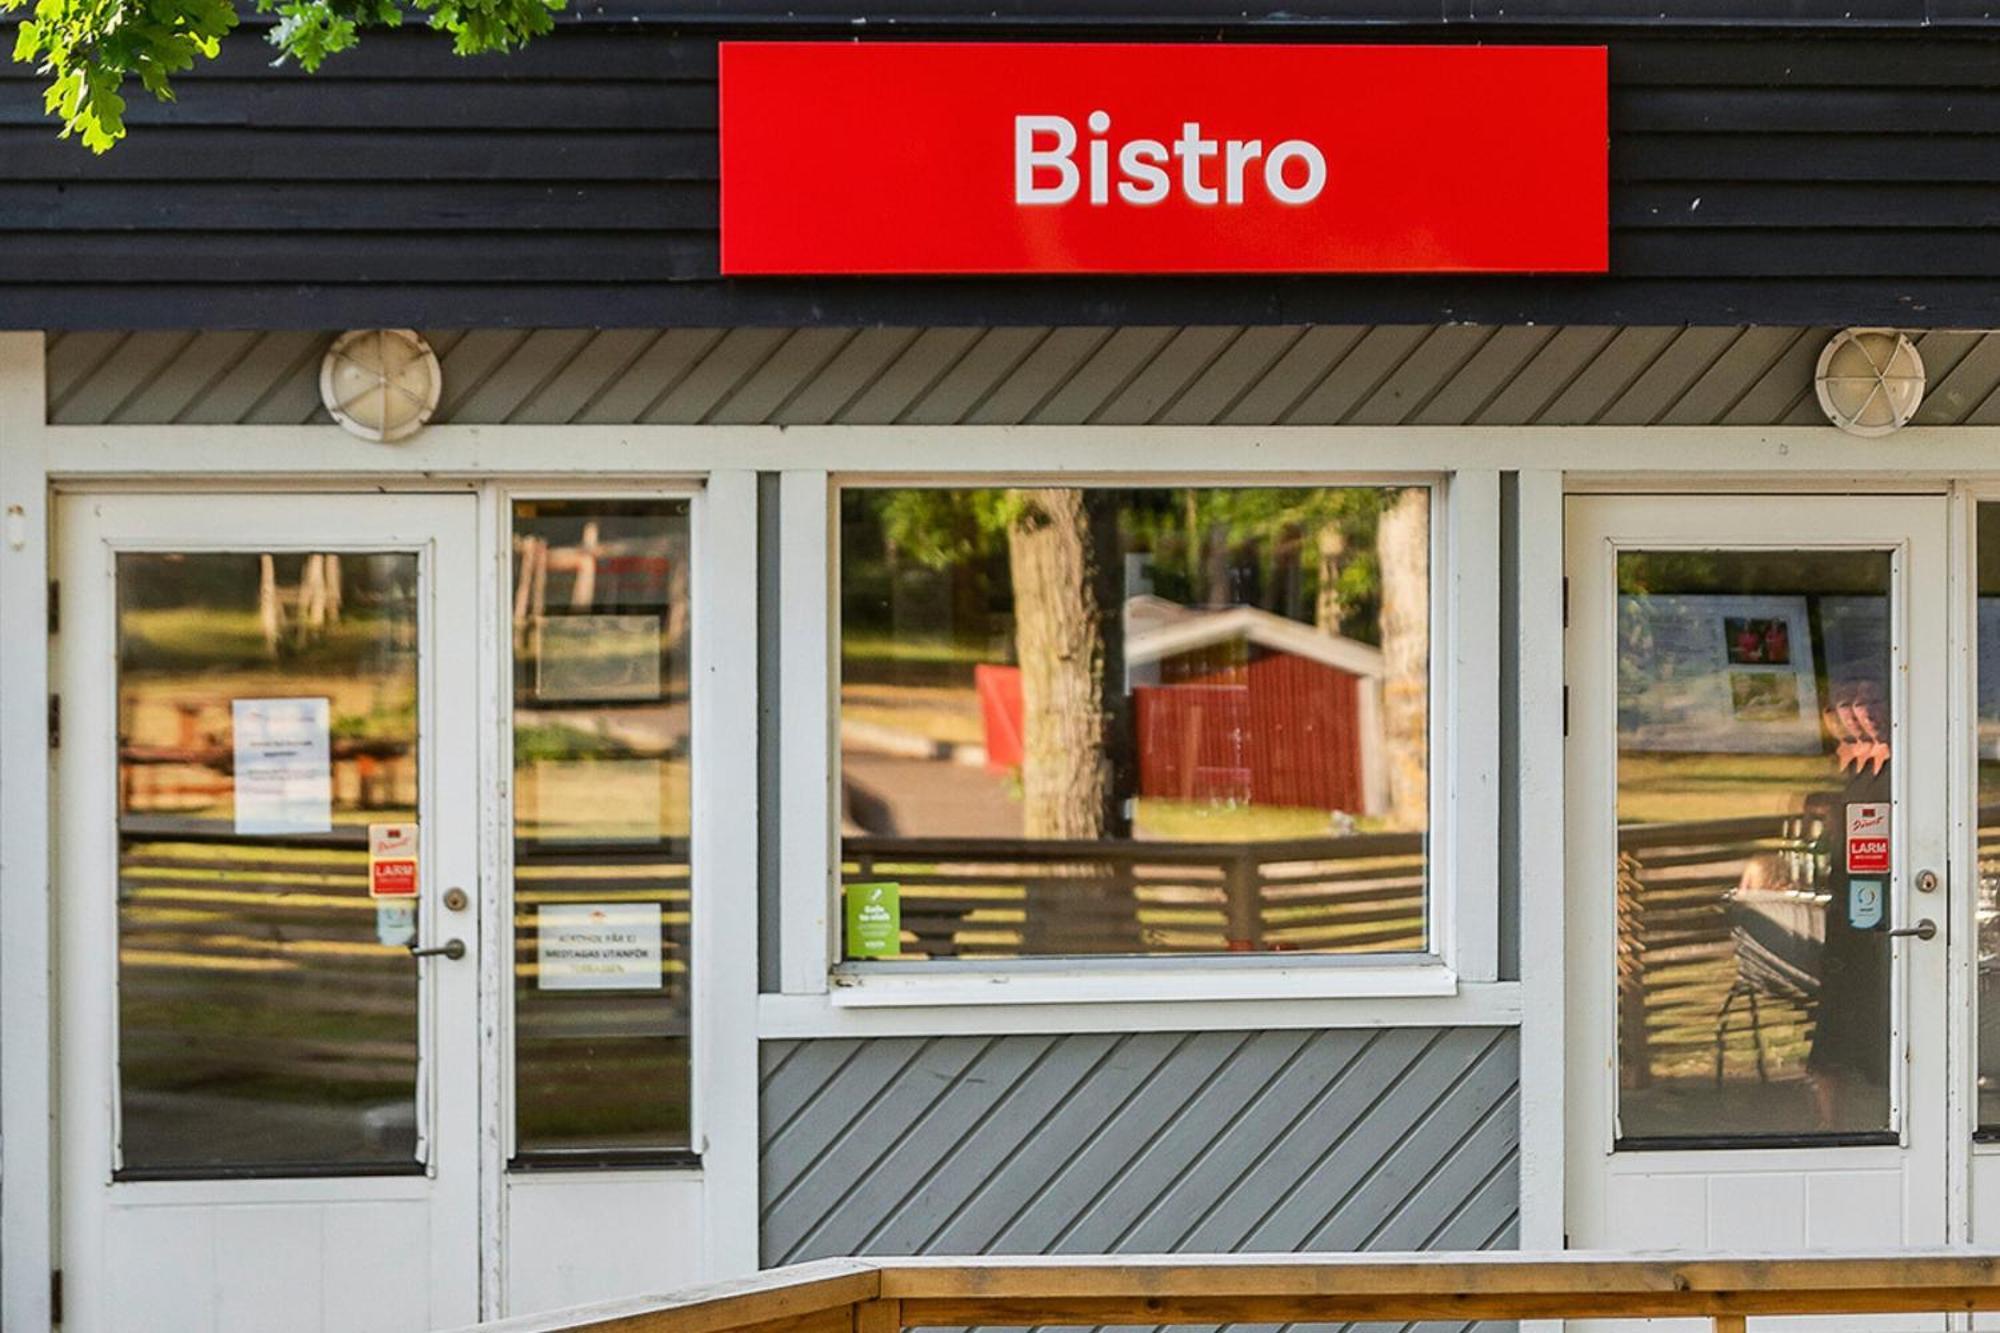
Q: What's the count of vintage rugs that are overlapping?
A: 0